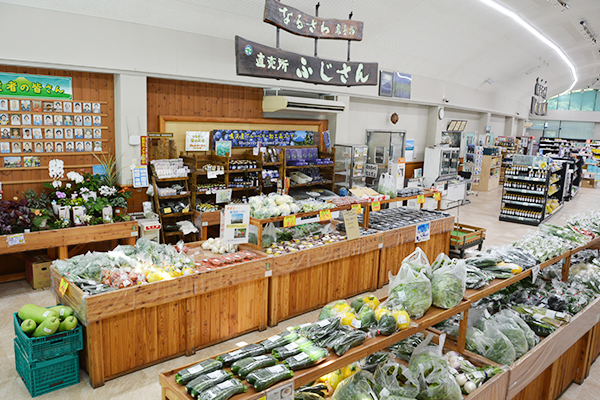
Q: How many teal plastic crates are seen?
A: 2